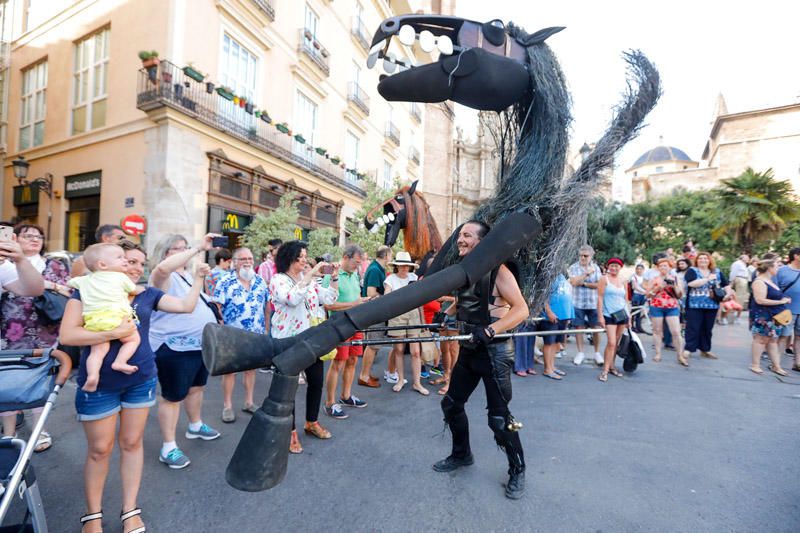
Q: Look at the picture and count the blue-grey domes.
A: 1